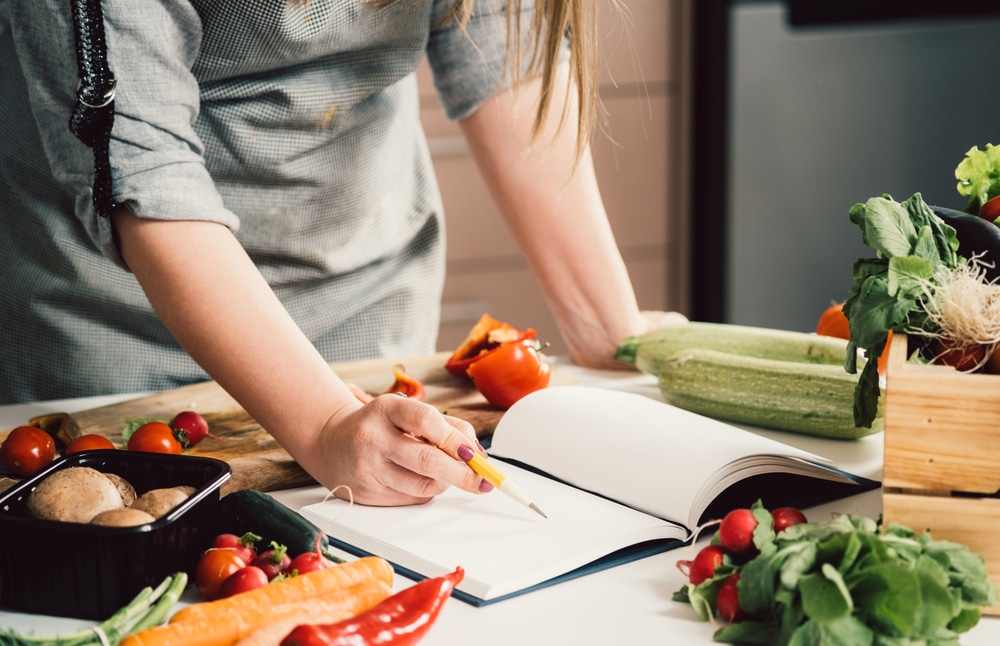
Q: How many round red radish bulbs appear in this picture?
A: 9